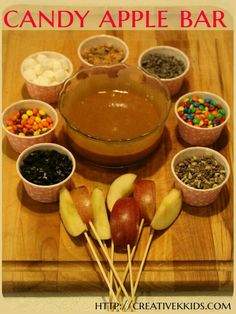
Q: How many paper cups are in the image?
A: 7